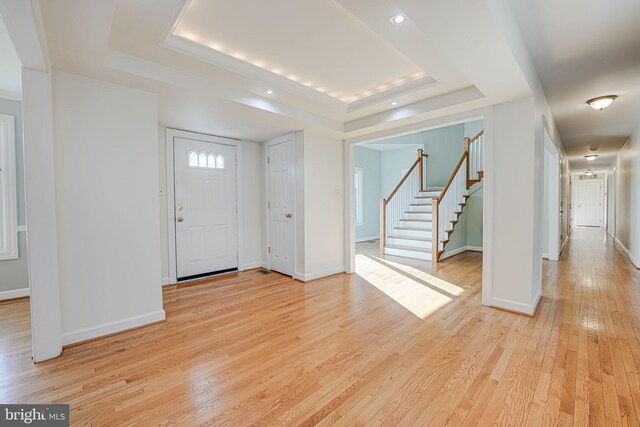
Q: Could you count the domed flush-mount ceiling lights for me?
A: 3